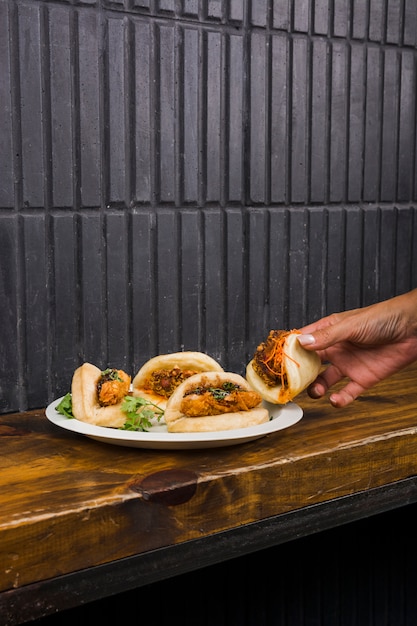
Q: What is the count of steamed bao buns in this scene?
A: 4